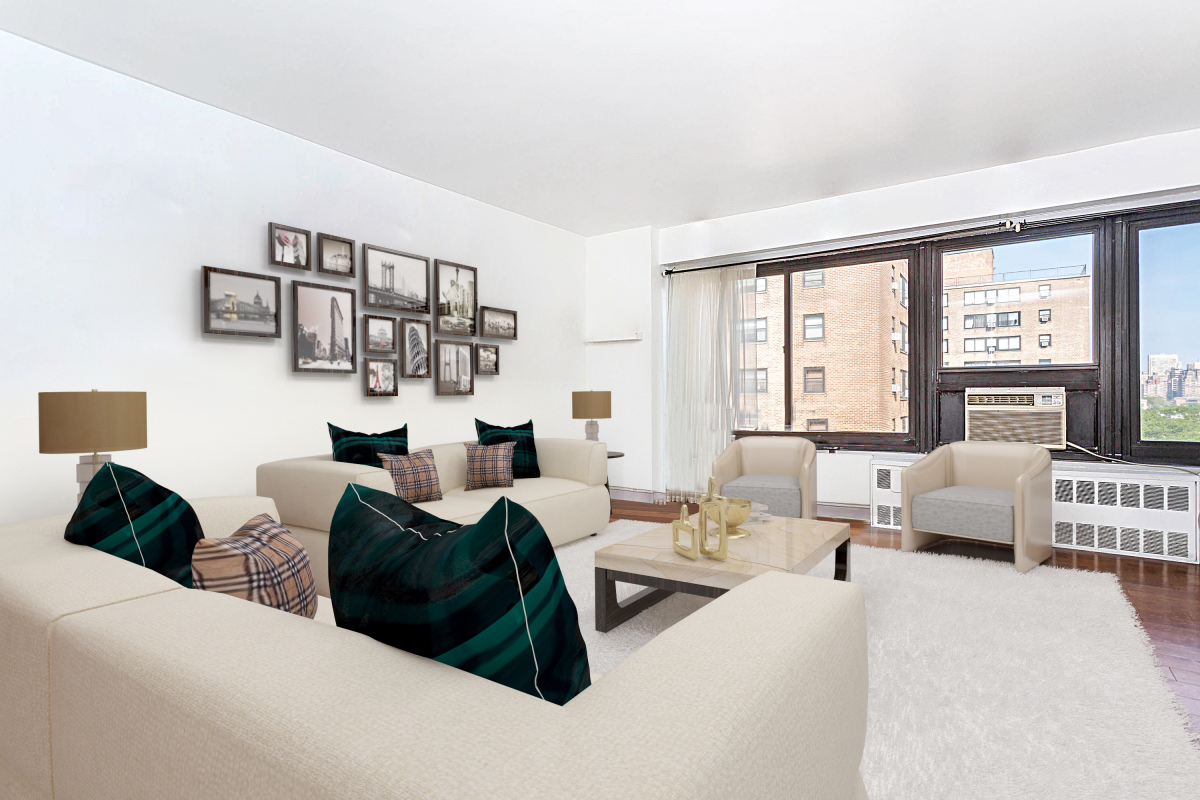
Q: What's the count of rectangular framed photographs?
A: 12